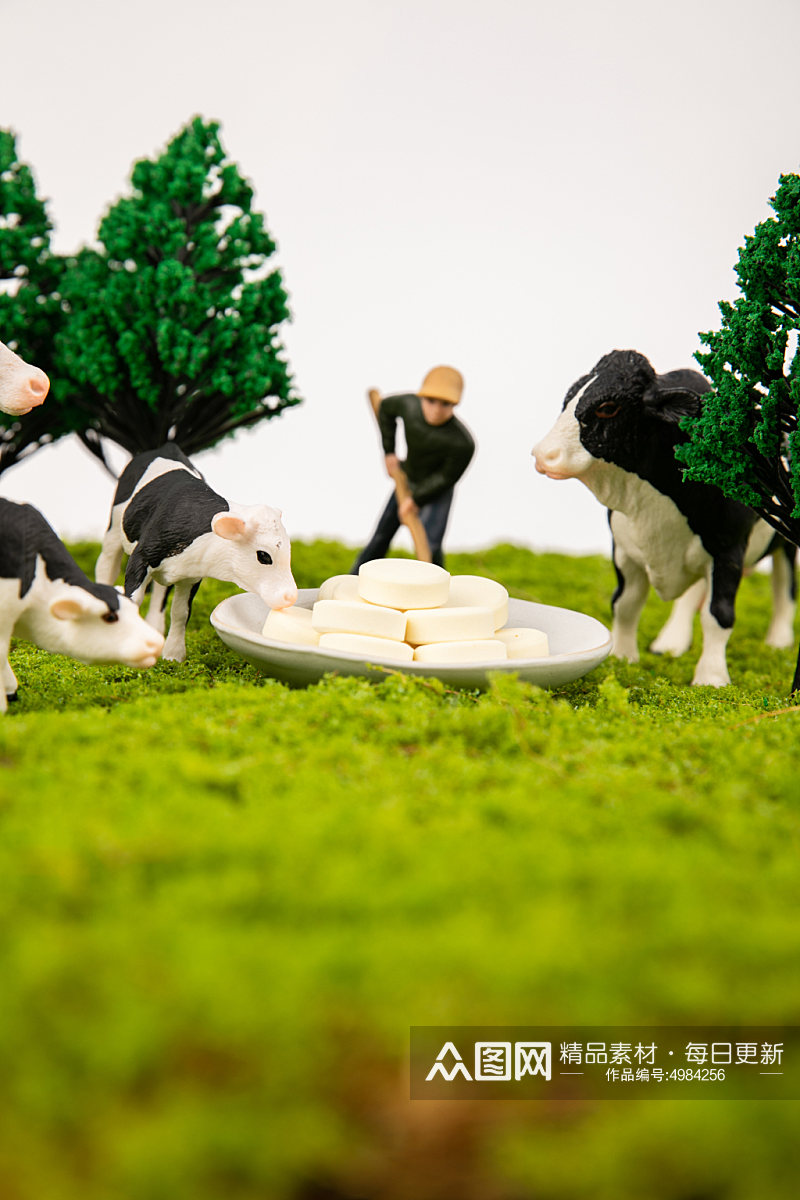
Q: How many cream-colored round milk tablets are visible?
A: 9